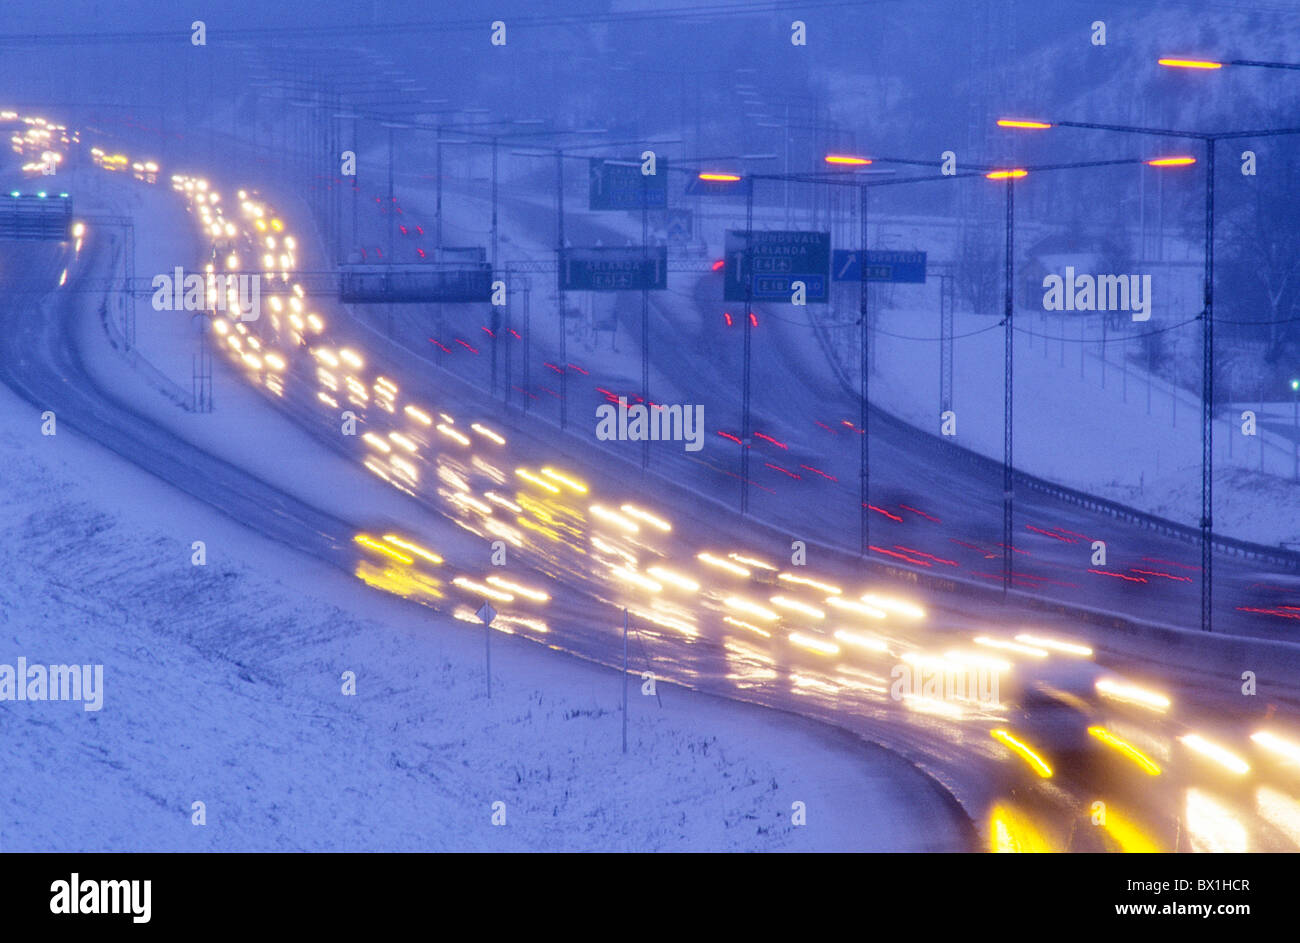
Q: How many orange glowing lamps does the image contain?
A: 6